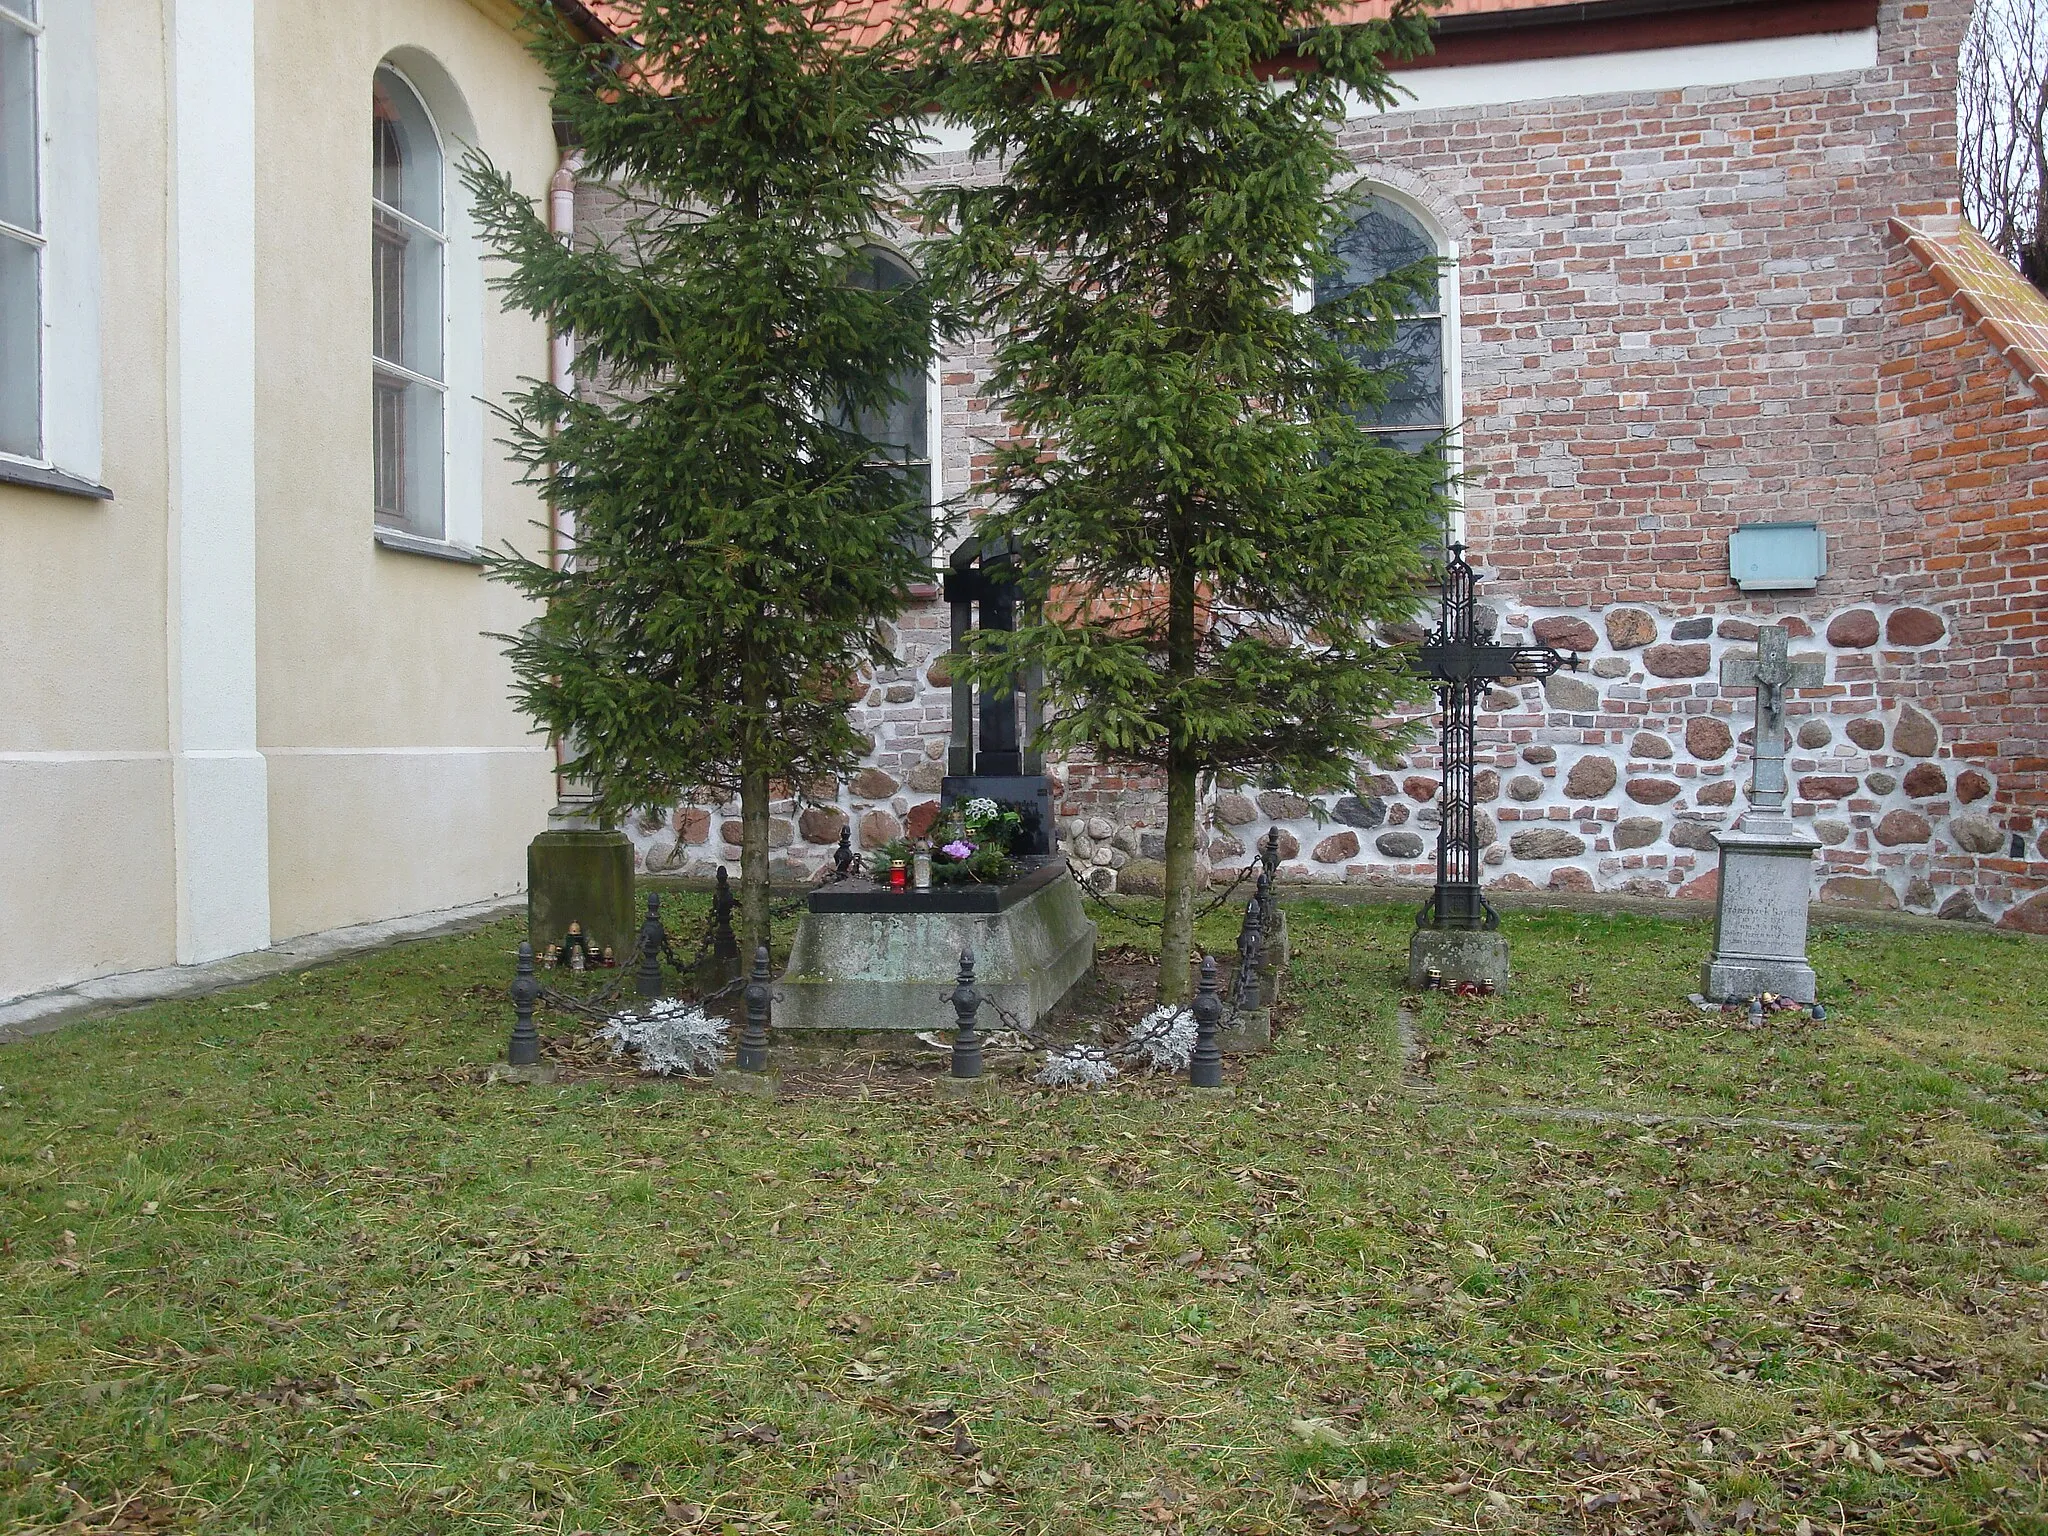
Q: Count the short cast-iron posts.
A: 10